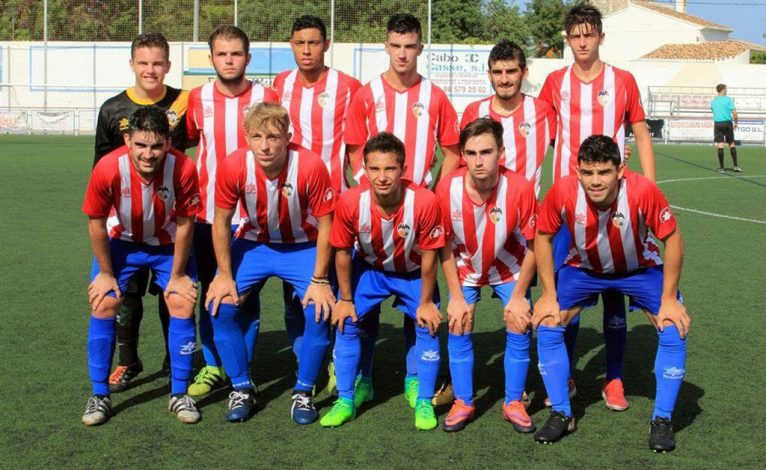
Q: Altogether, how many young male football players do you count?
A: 11